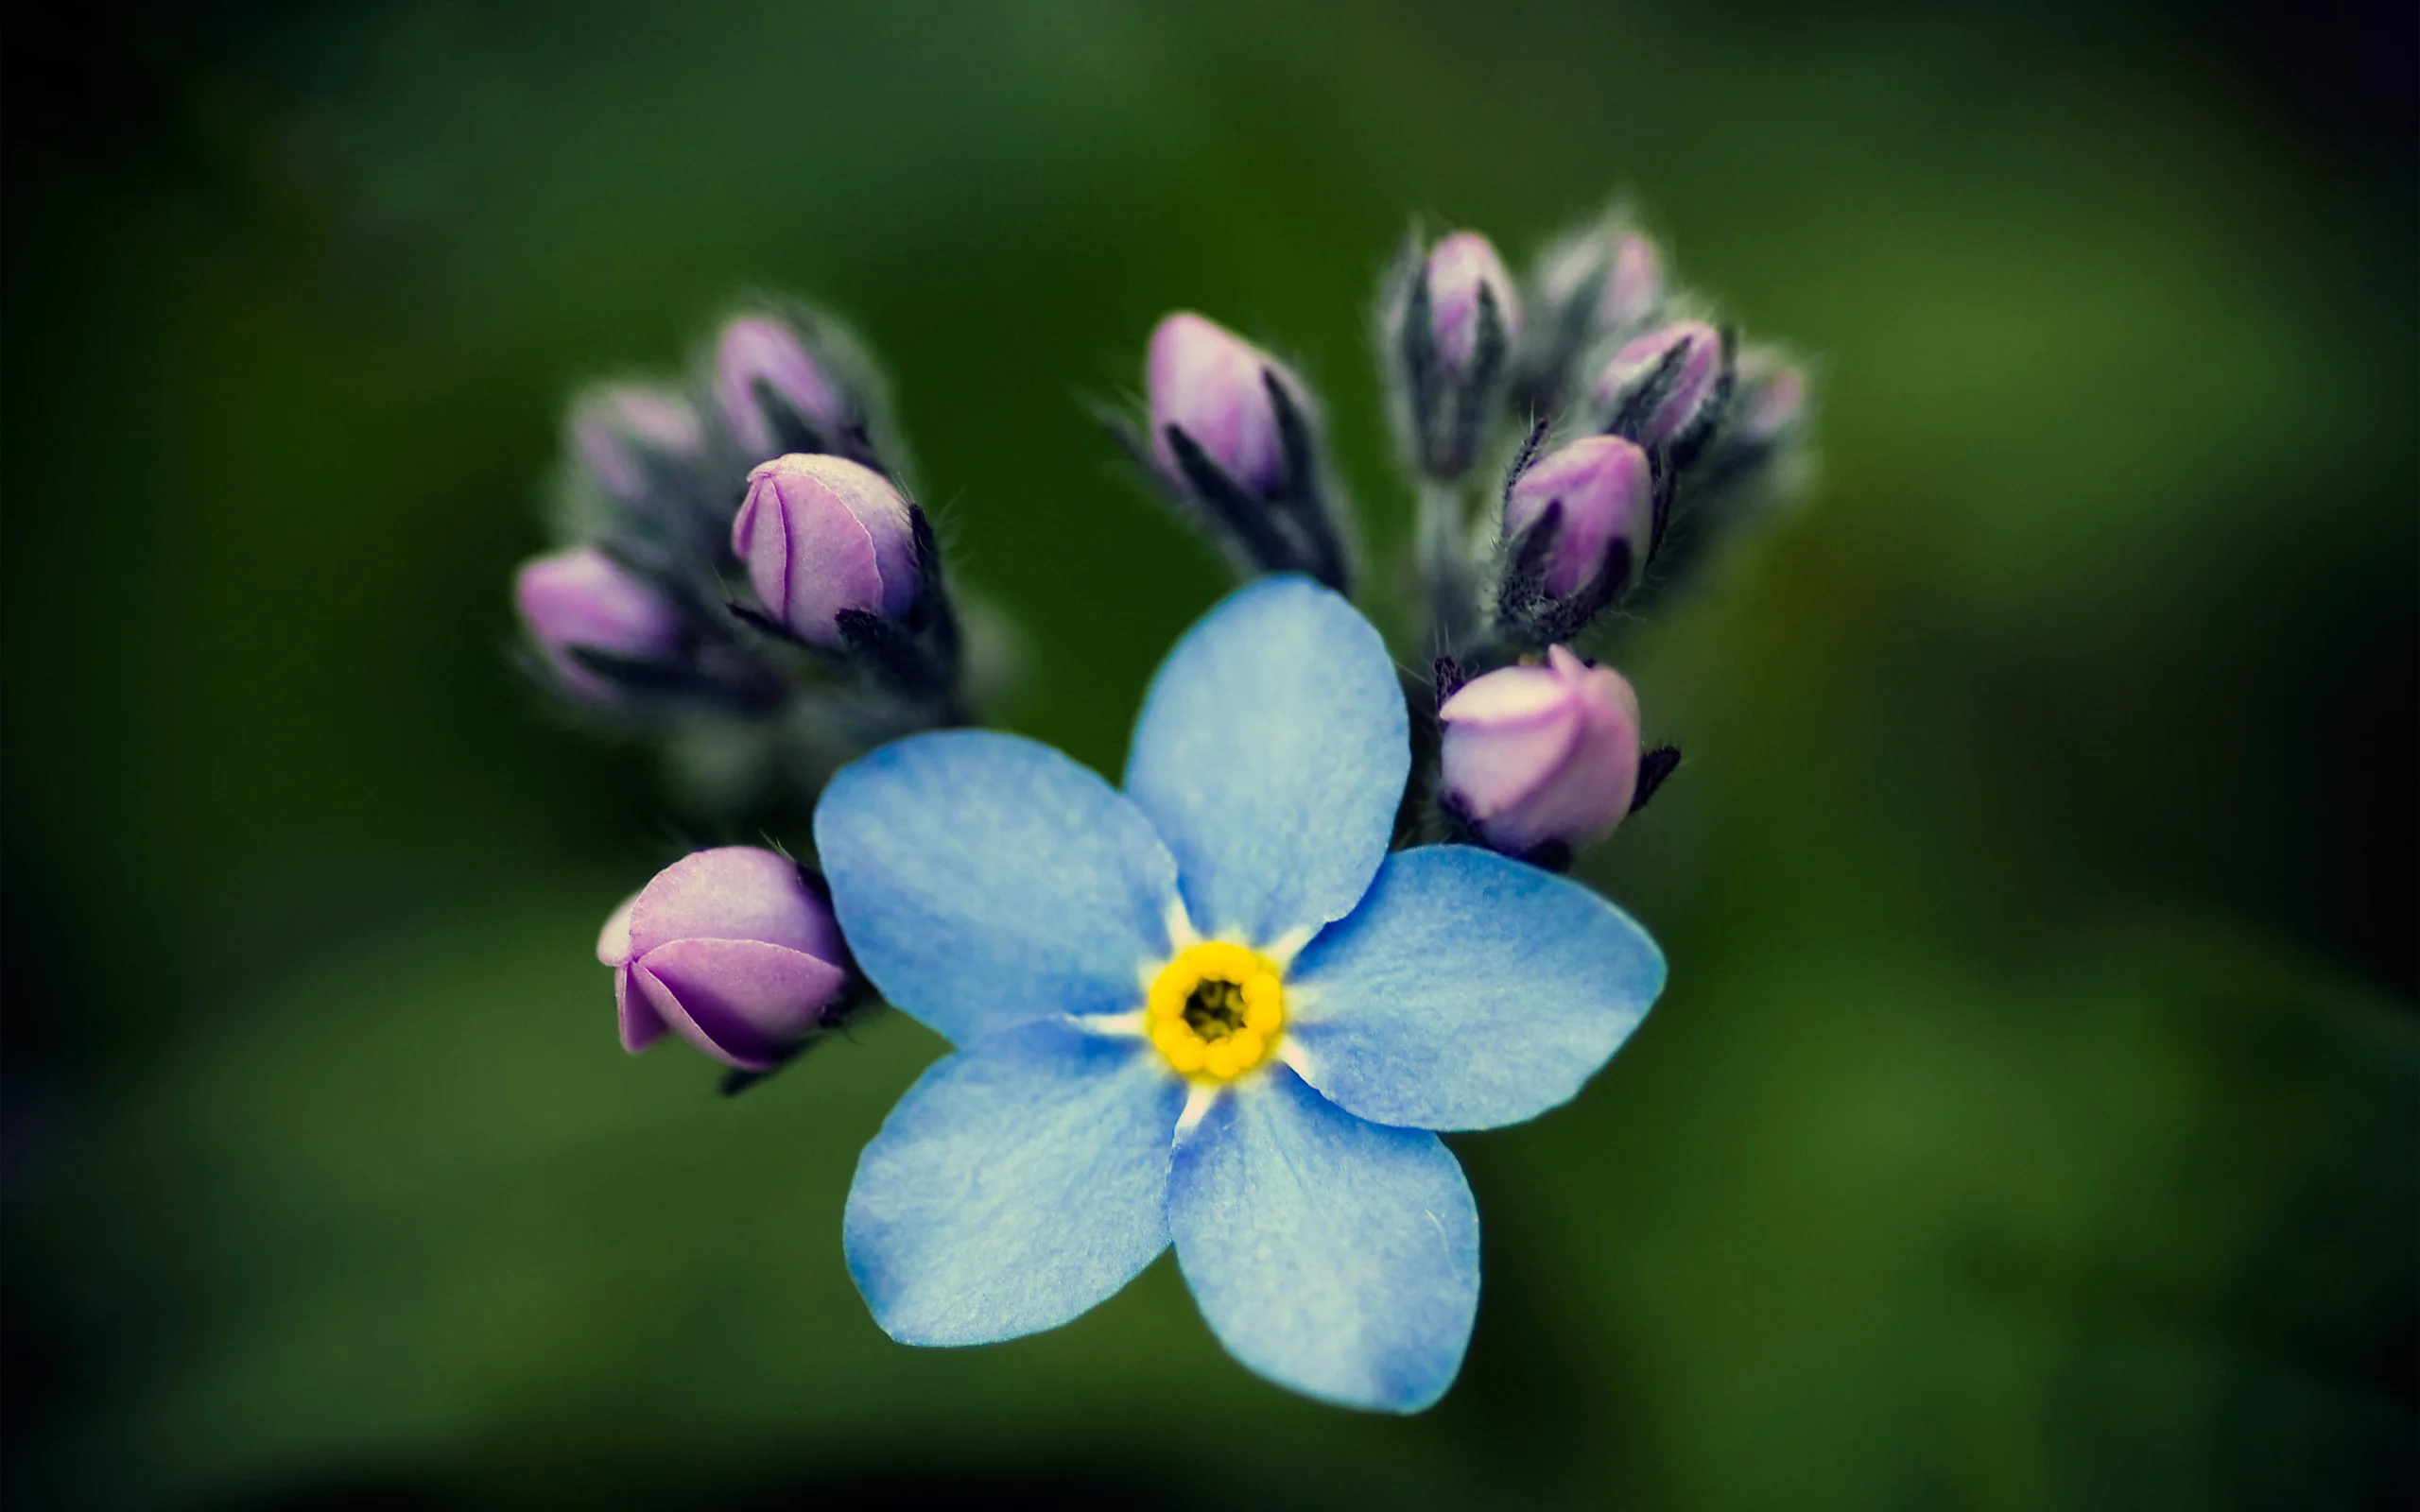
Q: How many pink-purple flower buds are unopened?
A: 12